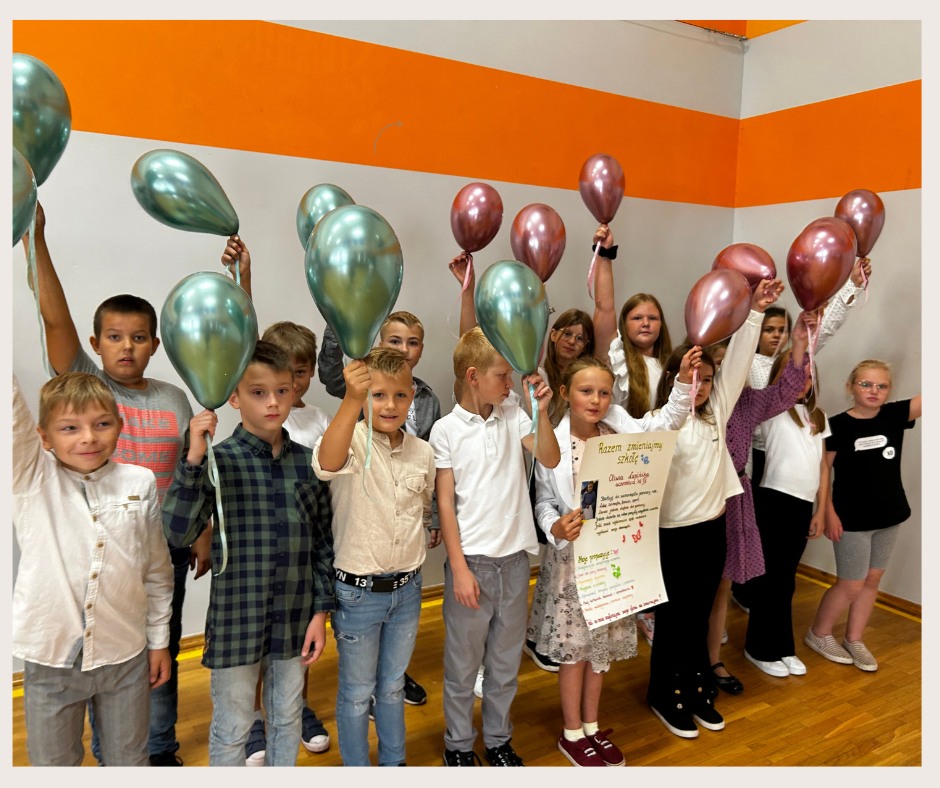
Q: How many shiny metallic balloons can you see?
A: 14